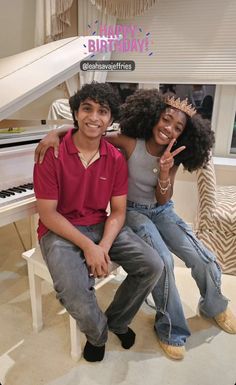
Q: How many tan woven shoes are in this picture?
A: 2